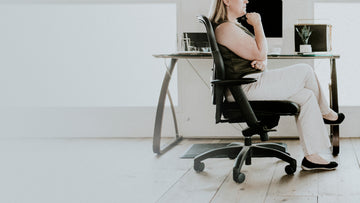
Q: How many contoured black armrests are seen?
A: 1